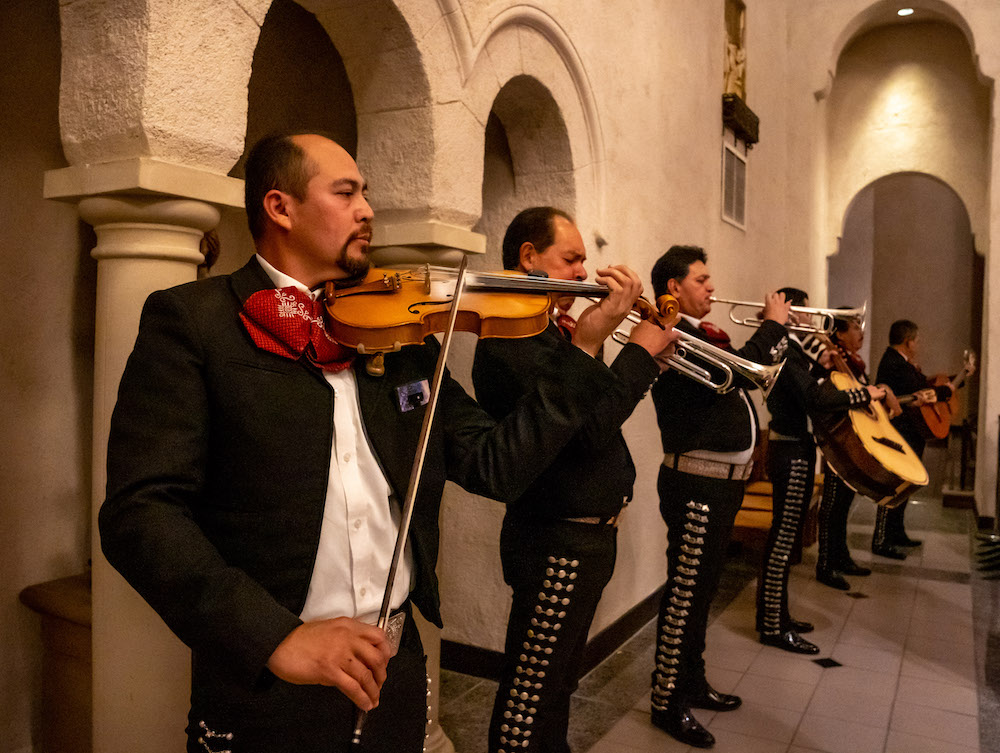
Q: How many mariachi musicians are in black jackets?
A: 6